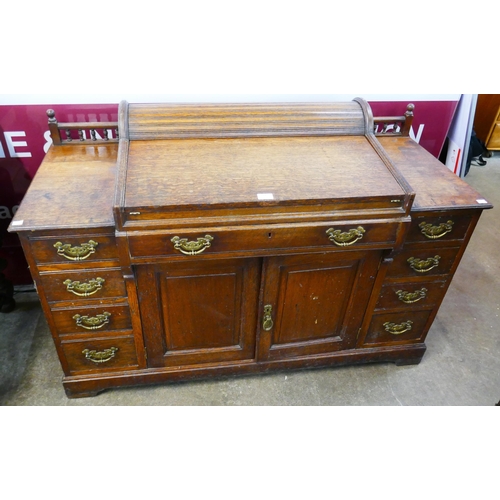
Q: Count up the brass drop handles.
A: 11